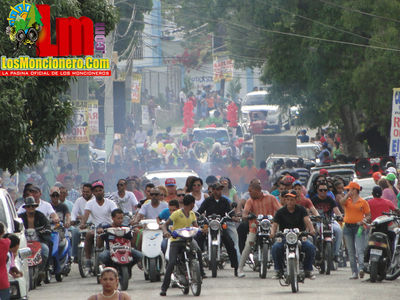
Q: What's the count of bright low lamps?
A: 2